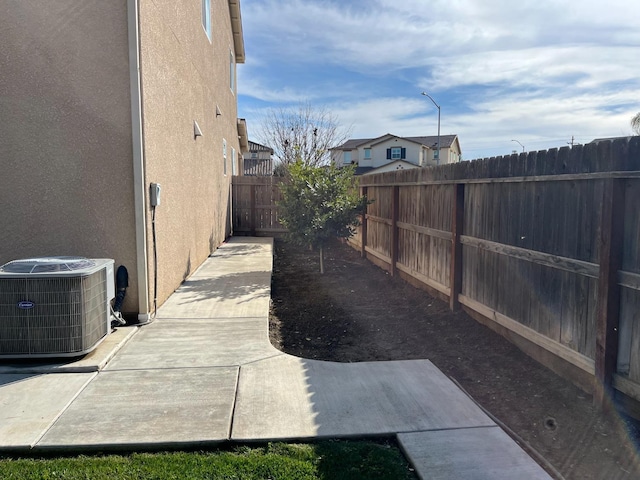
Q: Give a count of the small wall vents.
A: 2